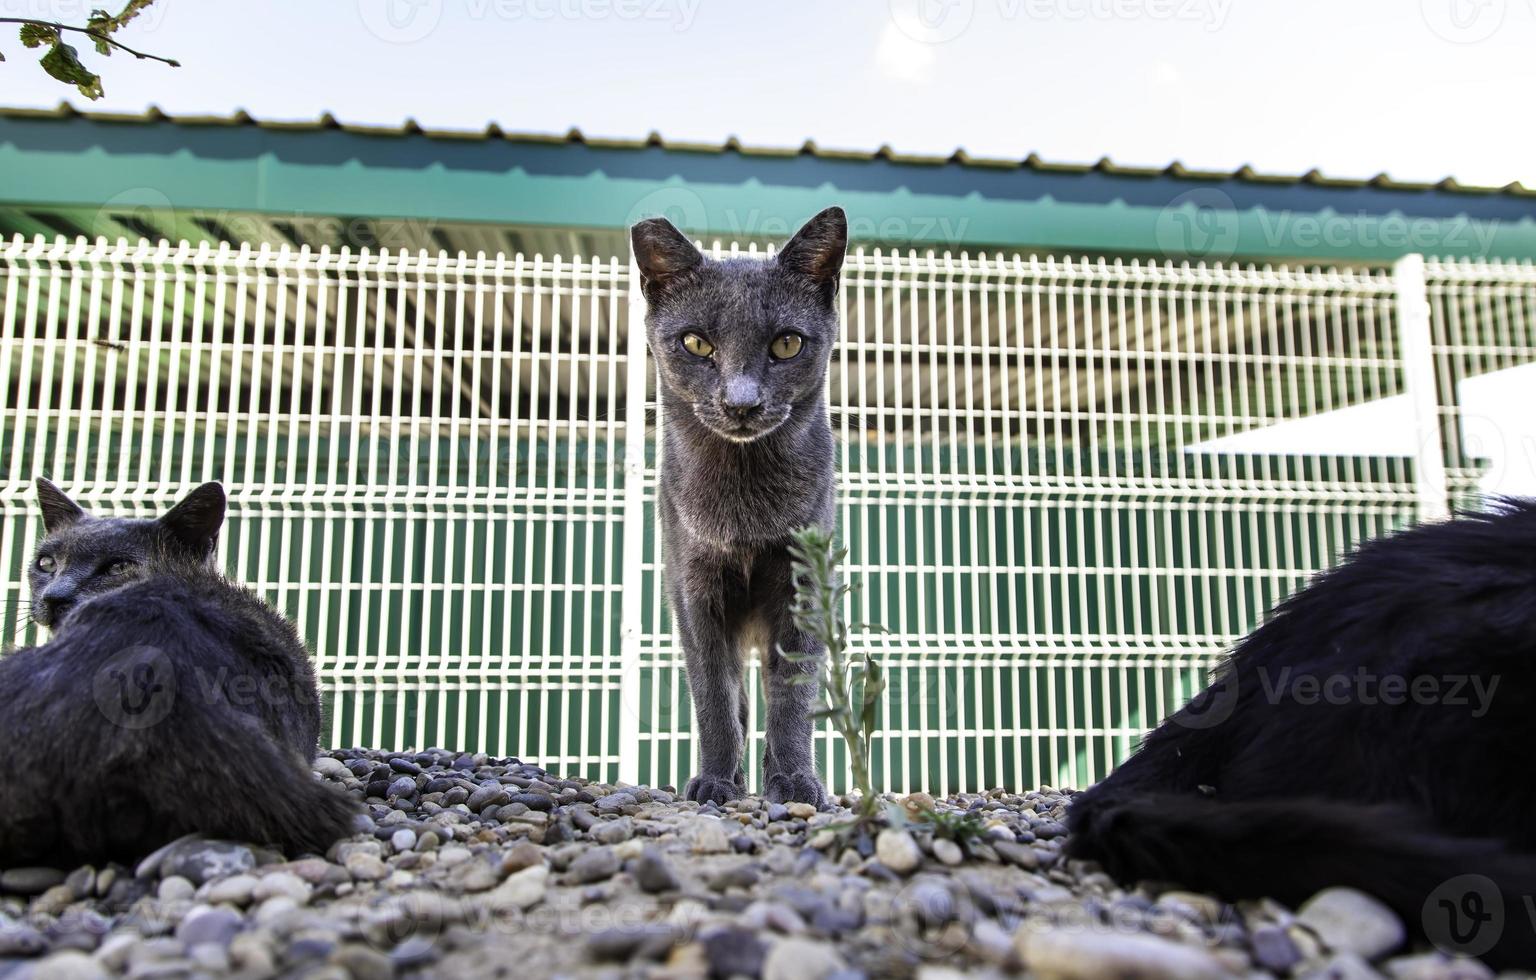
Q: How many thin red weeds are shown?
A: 0